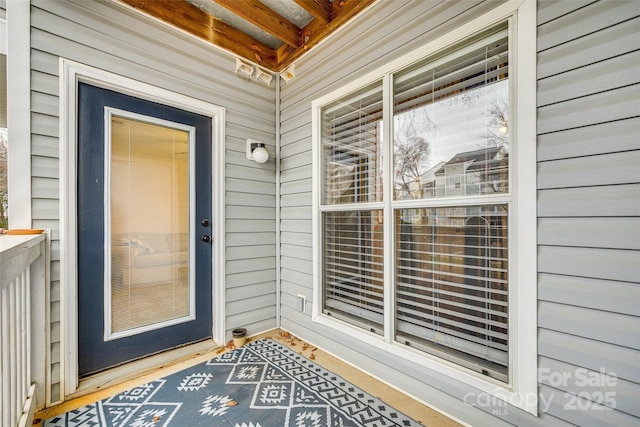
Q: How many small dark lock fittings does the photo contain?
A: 2